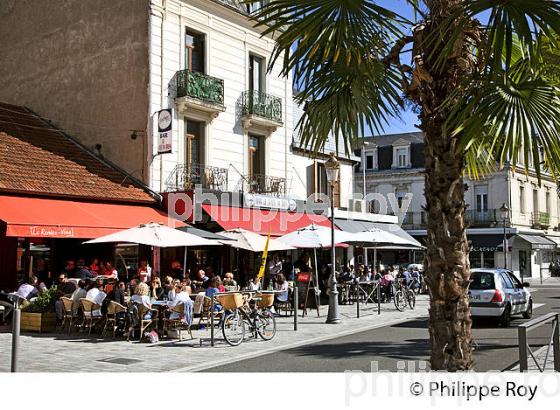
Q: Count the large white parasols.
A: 4